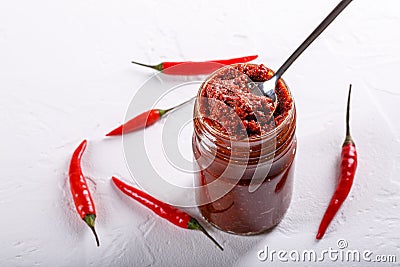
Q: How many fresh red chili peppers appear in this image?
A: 5